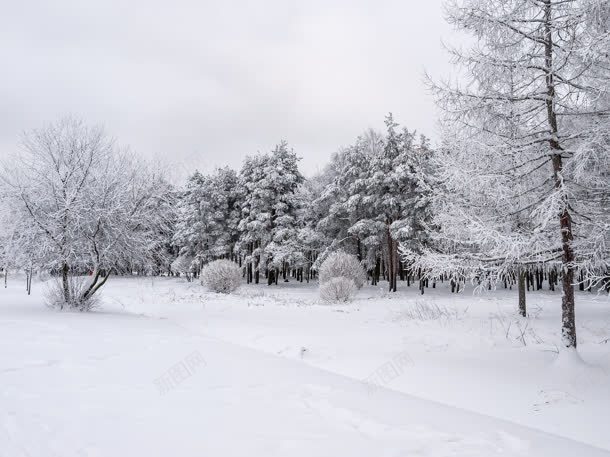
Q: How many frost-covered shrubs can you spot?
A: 3